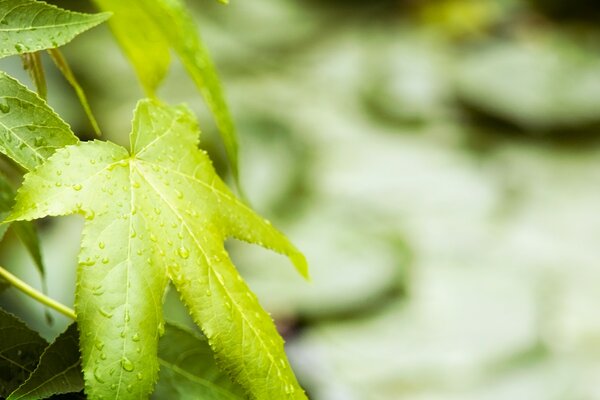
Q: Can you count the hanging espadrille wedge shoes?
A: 0